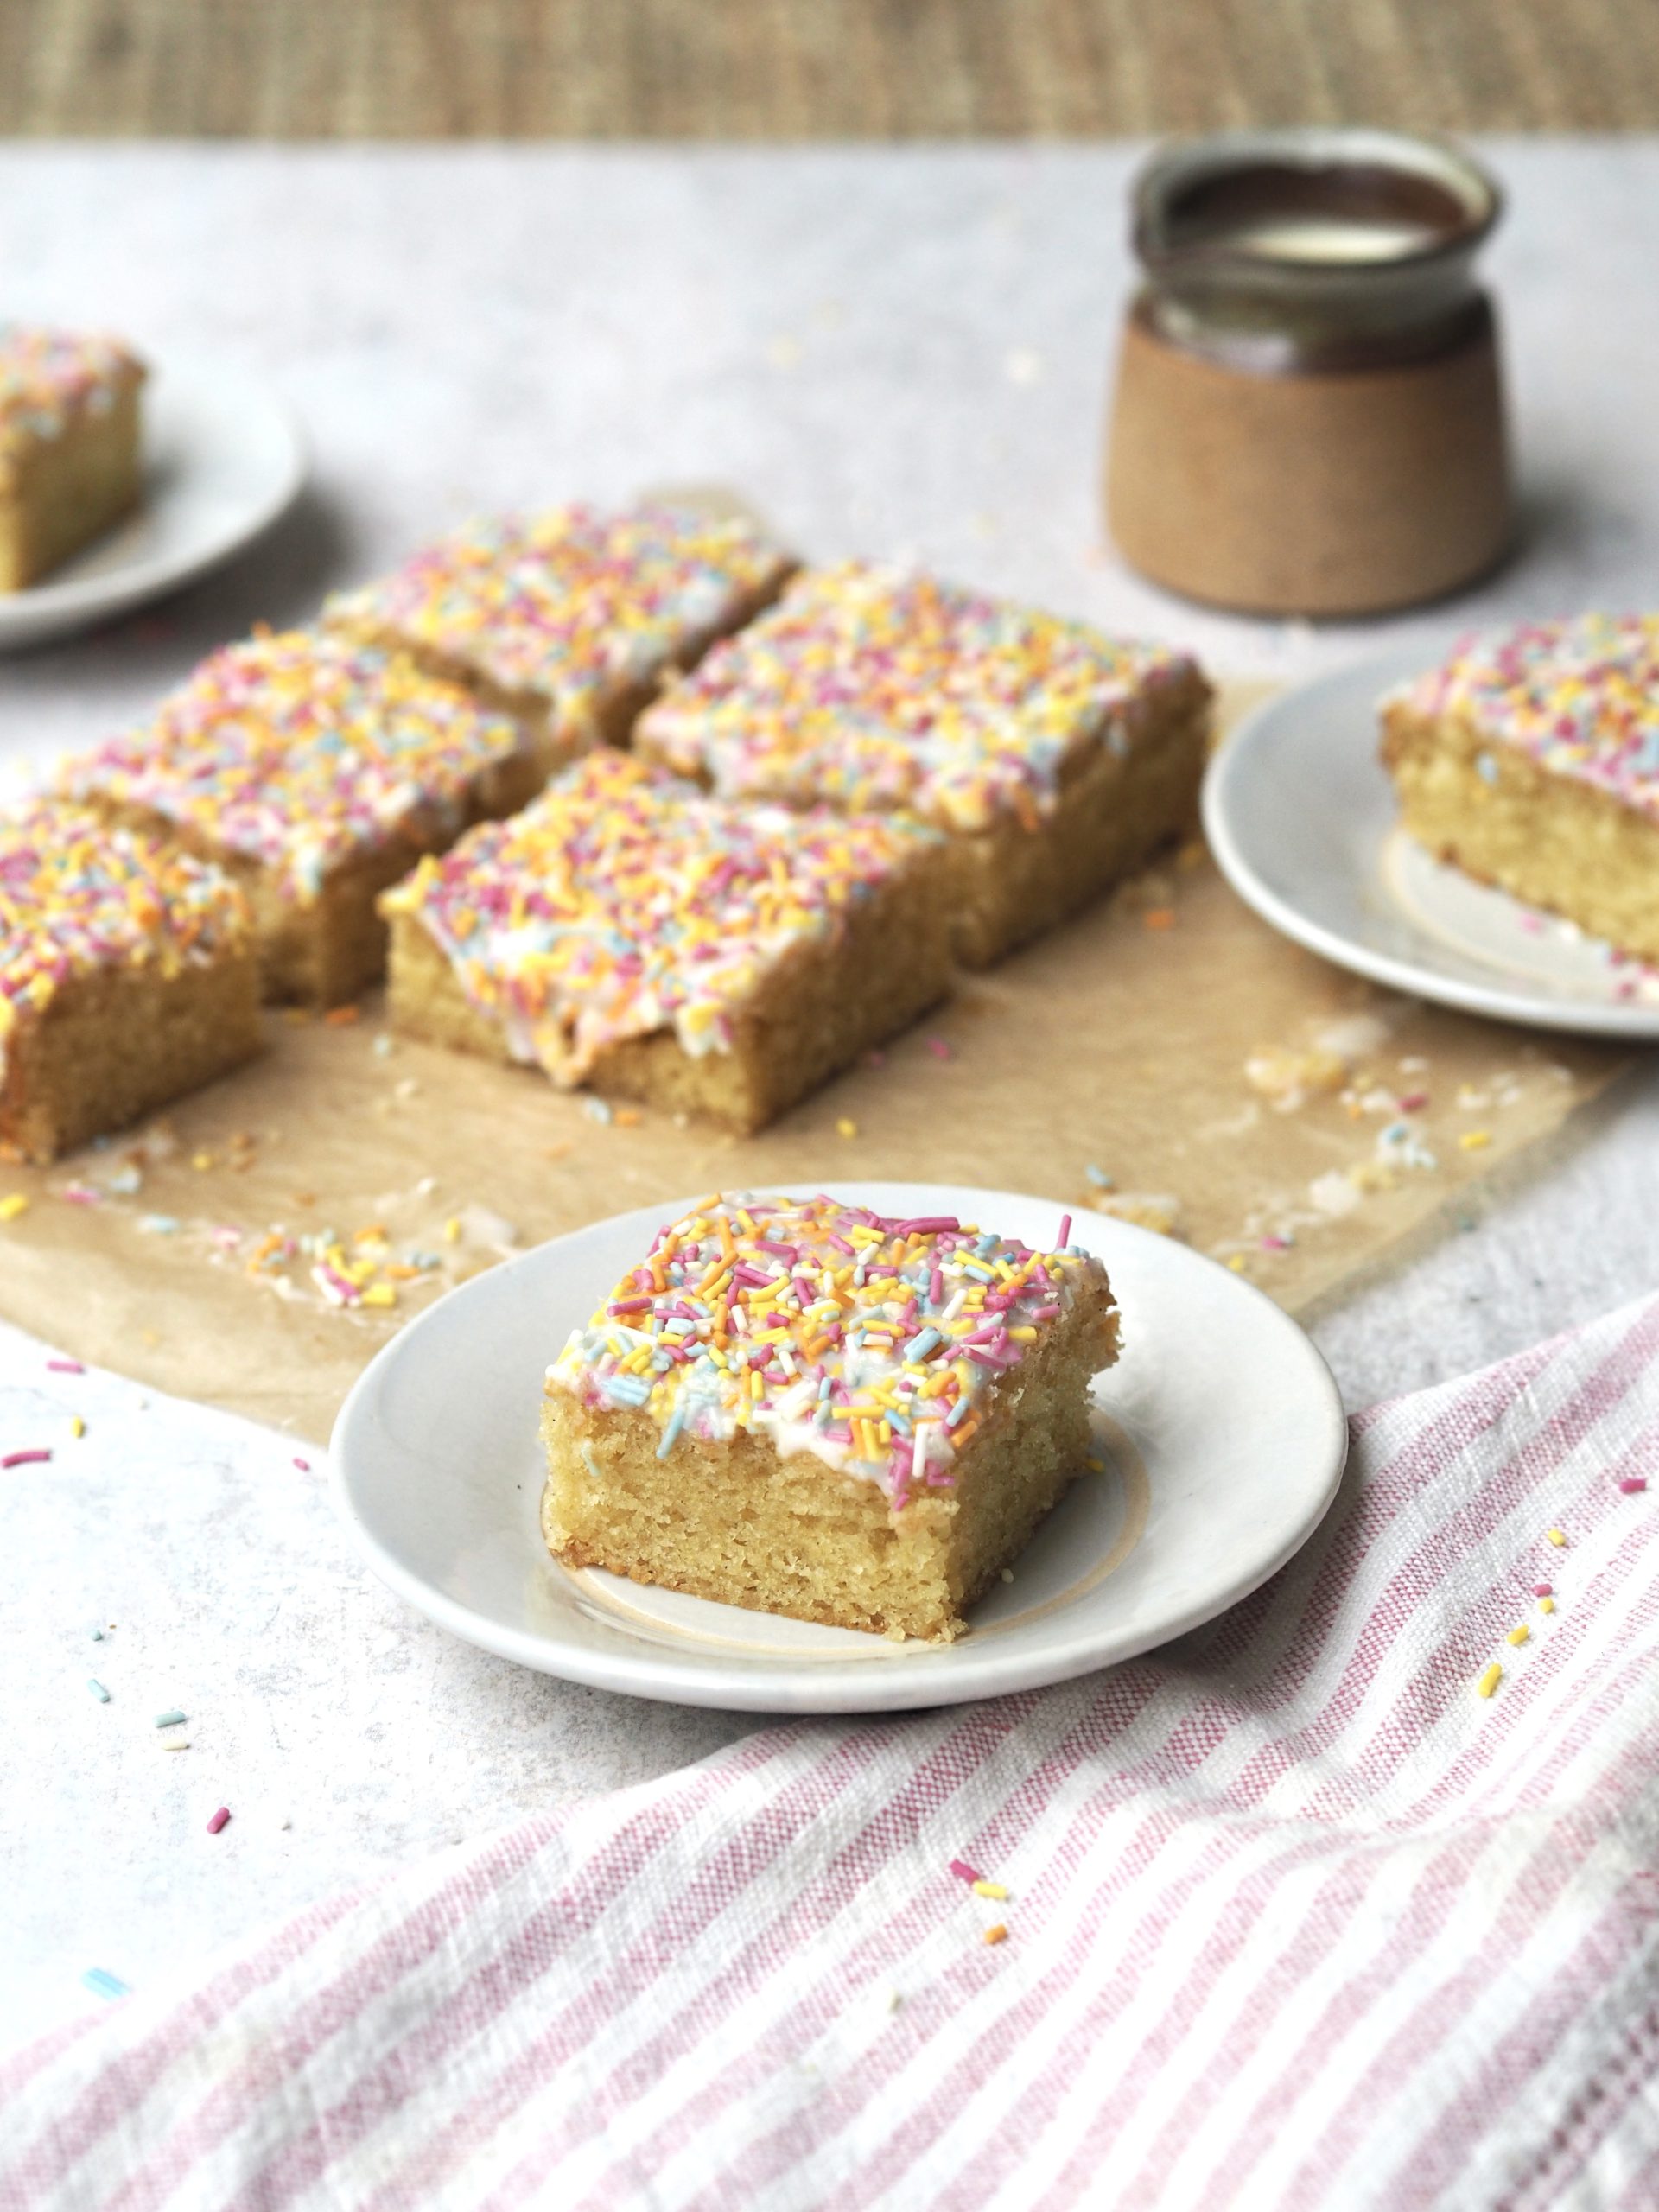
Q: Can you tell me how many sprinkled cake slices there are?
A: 8